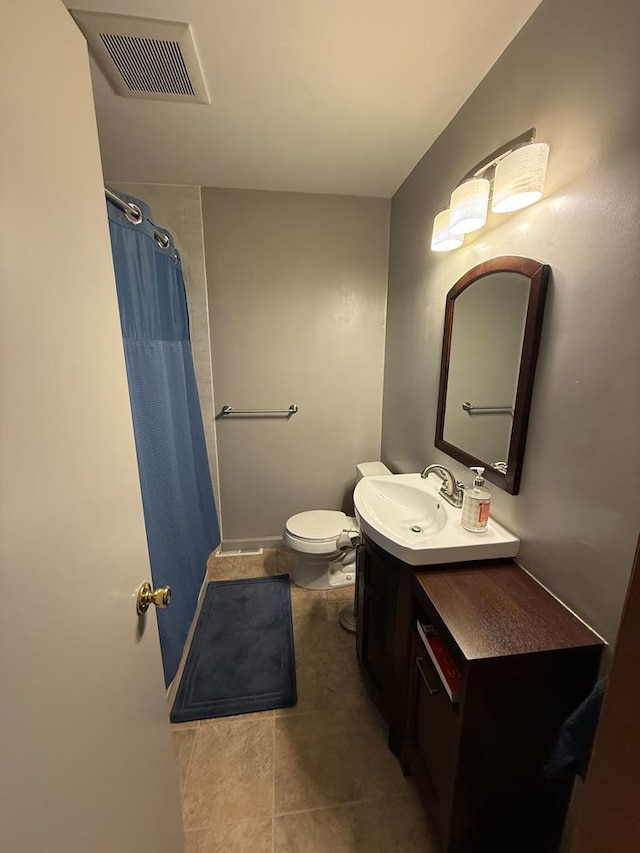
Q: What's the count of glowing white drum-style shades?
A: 3